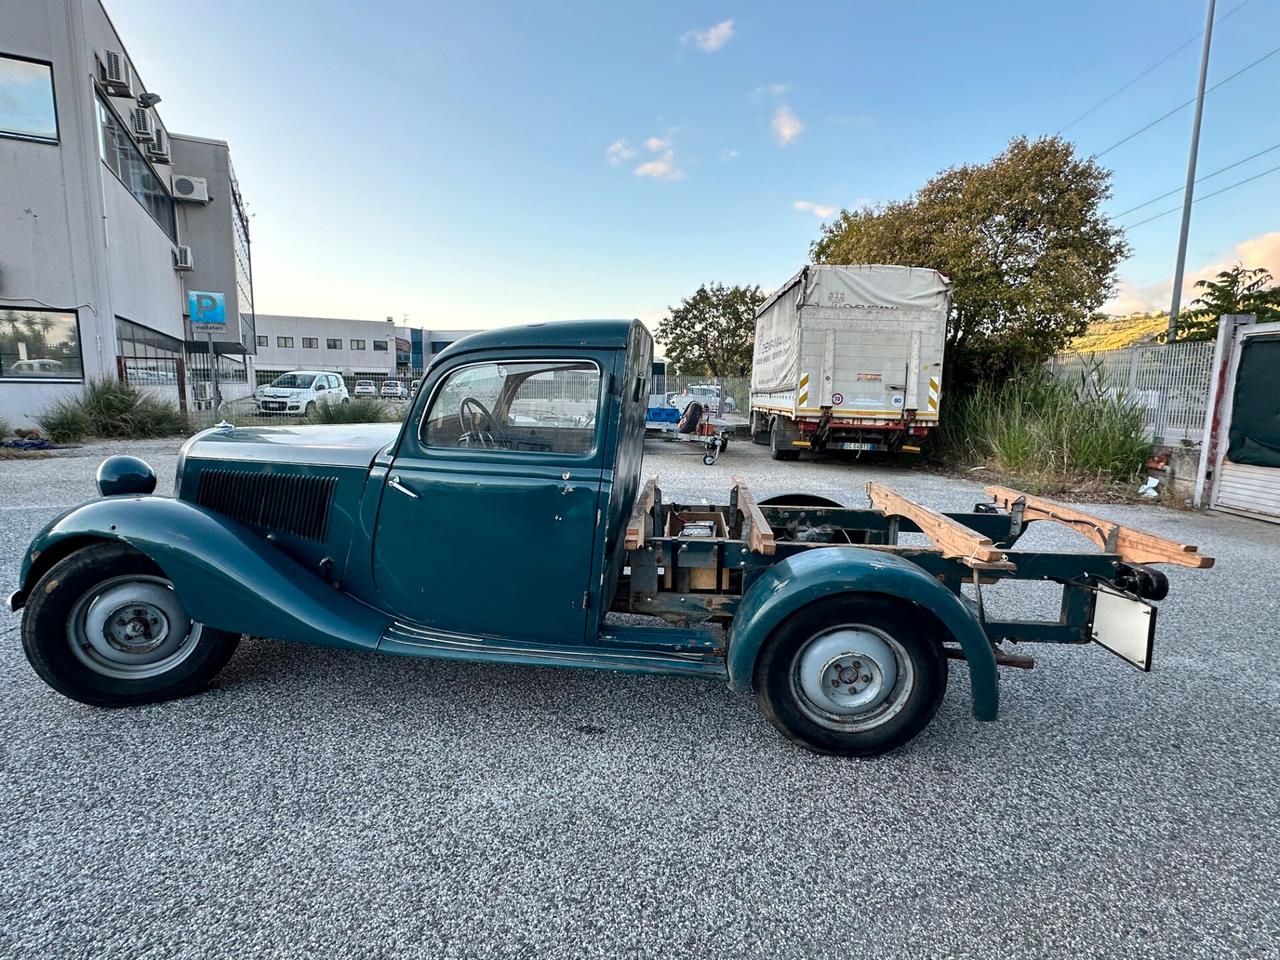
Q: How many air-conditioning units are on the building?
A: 5